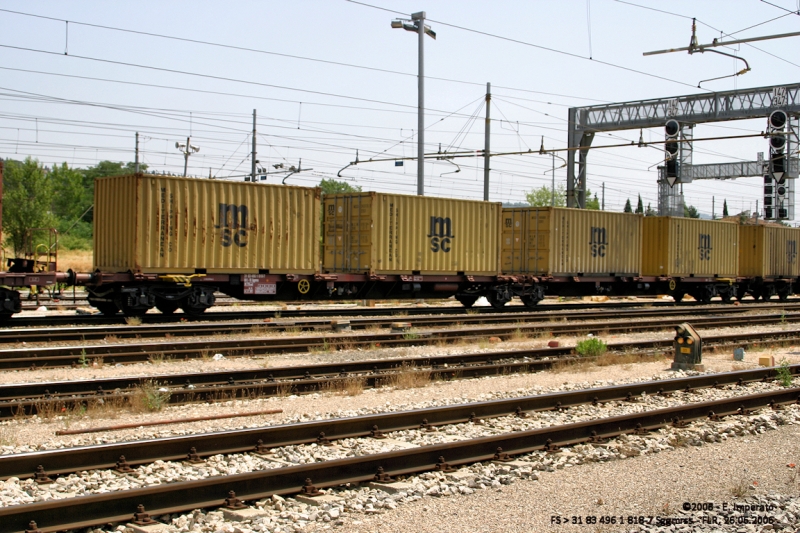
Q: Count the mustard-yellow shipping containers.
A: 5